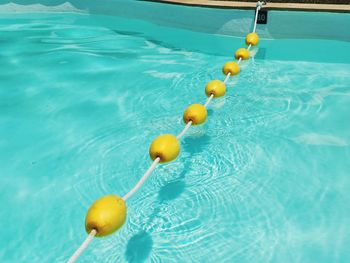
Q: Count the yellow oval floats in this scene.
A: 7